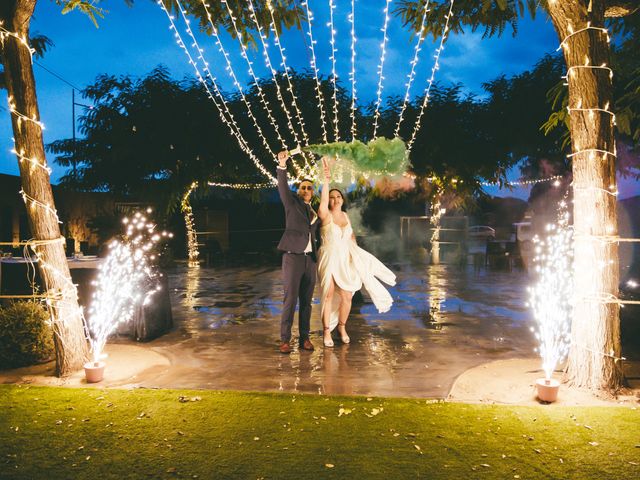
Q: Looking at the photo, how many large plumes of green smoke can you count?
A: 1